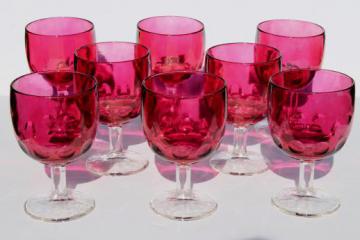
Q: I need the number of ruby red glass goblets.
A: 8